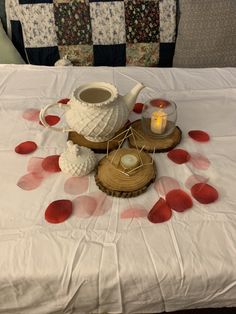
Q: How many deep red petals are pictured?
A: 12